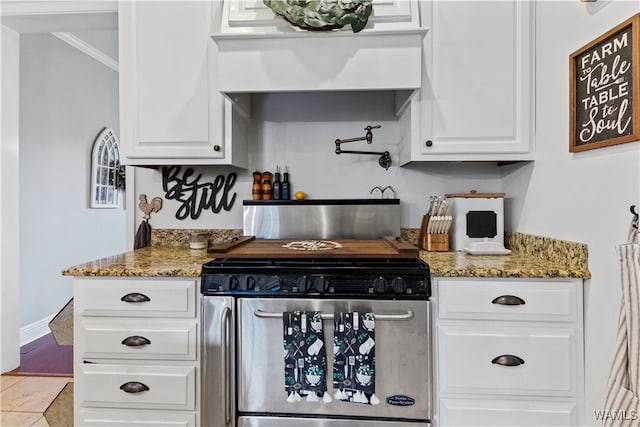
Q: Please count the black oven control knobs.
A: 7